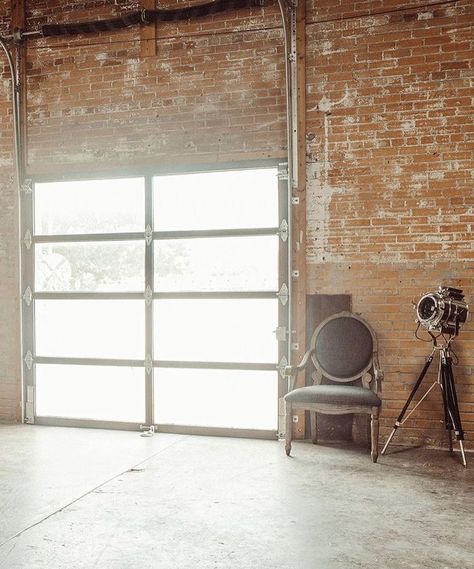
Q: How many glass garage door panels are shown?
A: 8